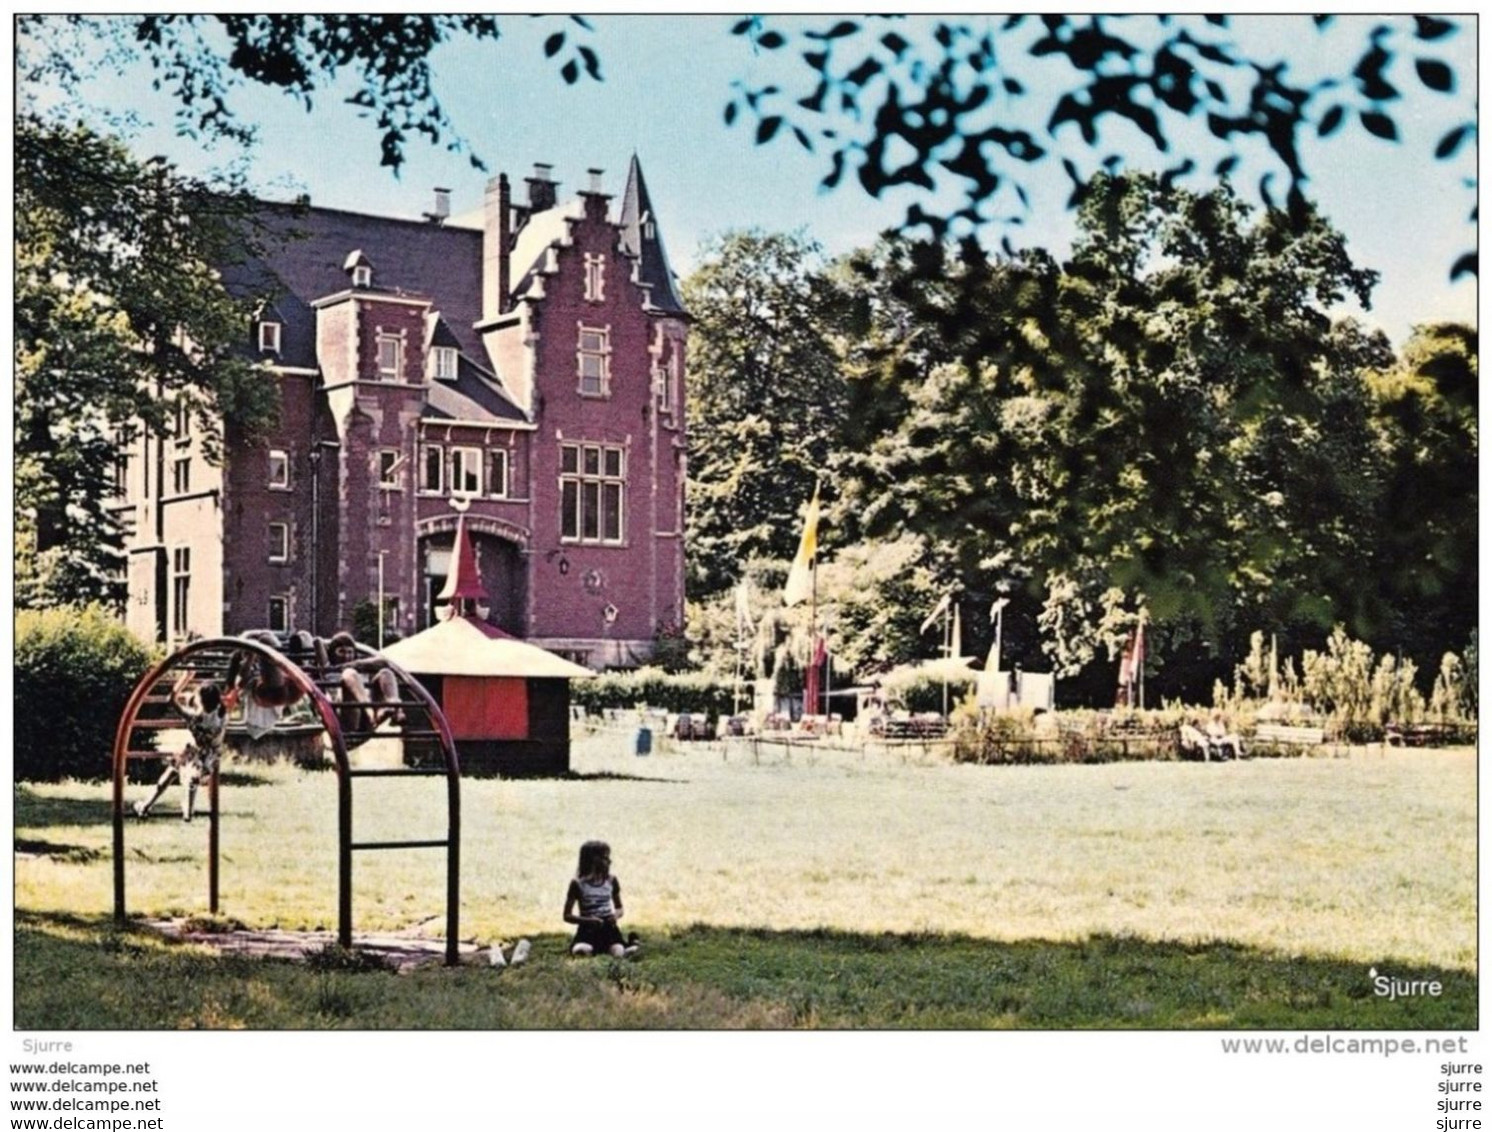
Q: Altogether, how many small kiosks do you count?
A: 1